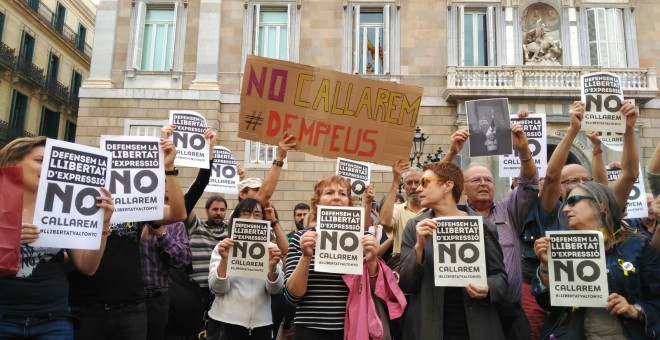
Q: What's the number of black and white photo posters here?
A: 1